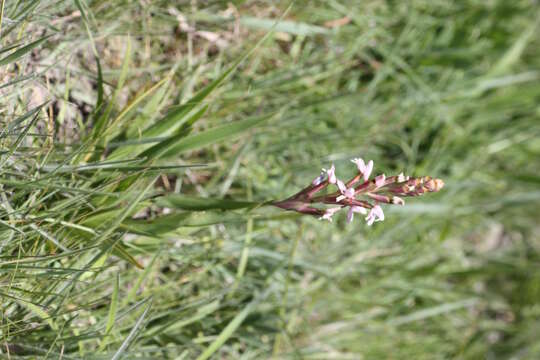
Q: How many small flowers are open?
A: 6